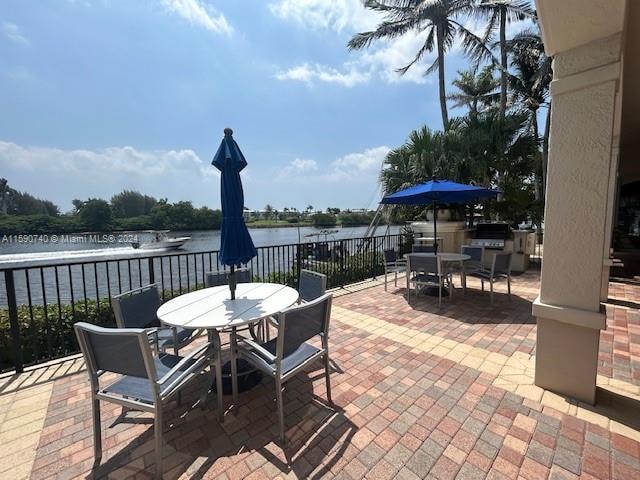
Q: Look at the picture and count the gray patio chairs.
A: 10